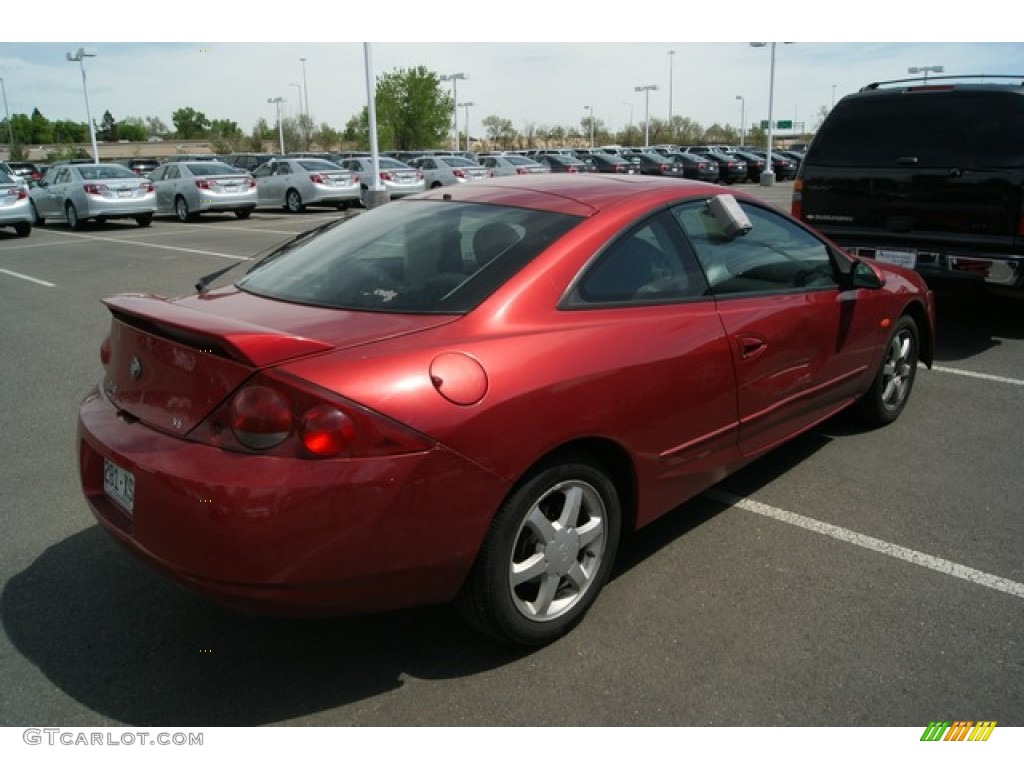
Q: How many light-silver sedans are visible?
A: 7